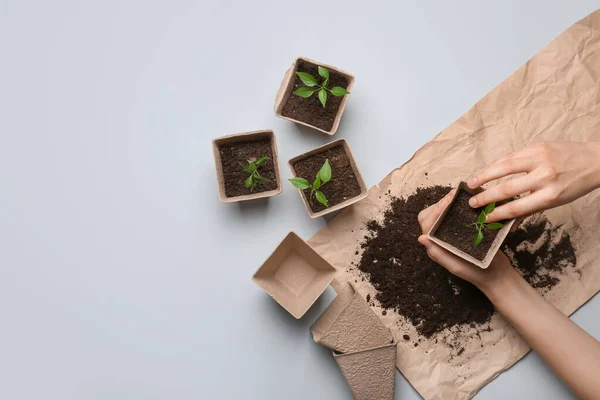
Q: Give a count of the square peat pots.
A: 7